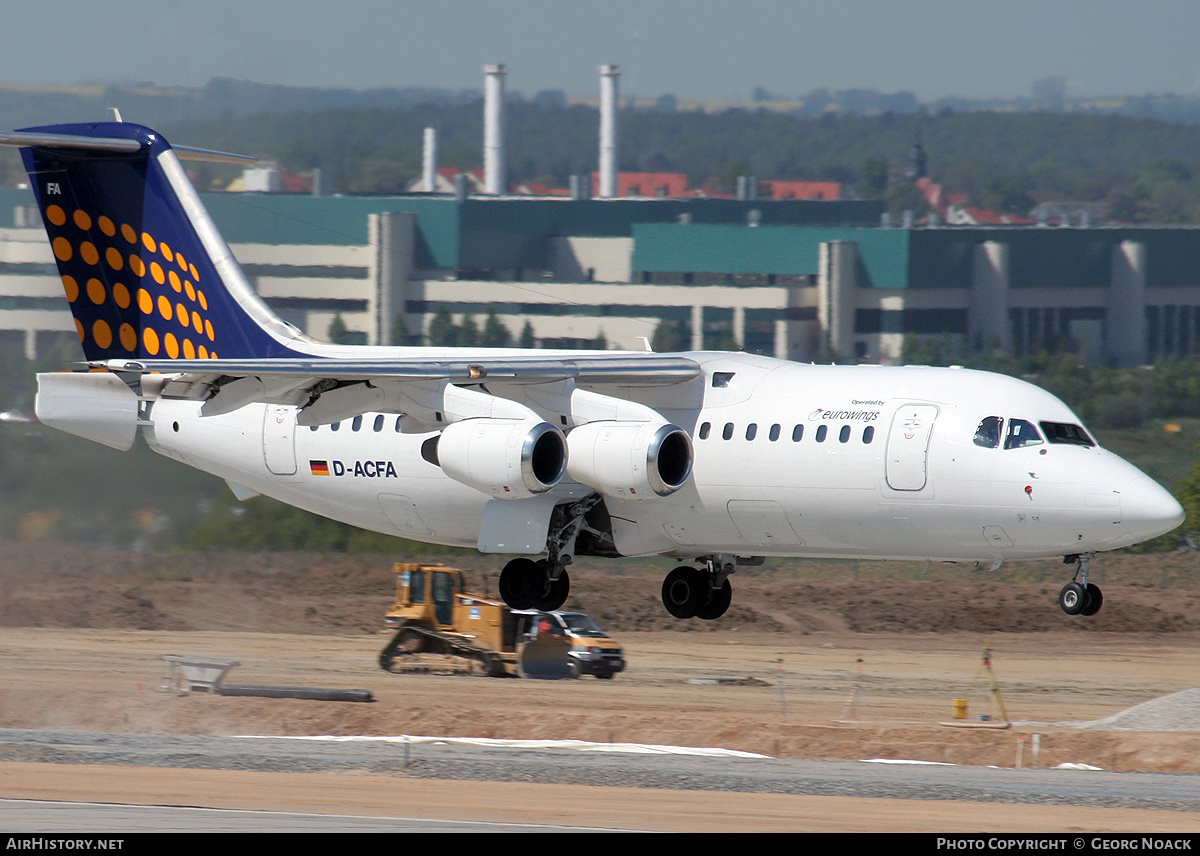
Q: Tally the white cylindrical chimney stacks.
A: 3